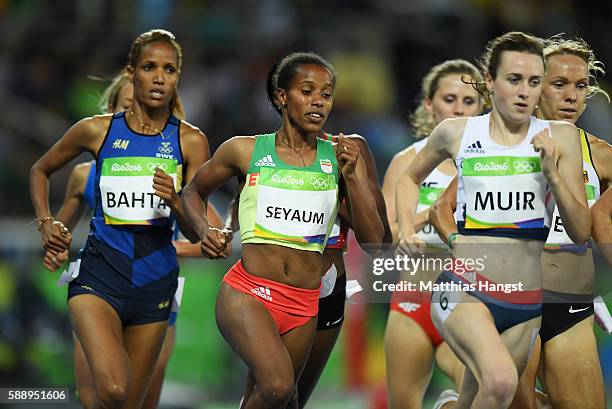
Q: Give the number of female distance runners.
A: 7